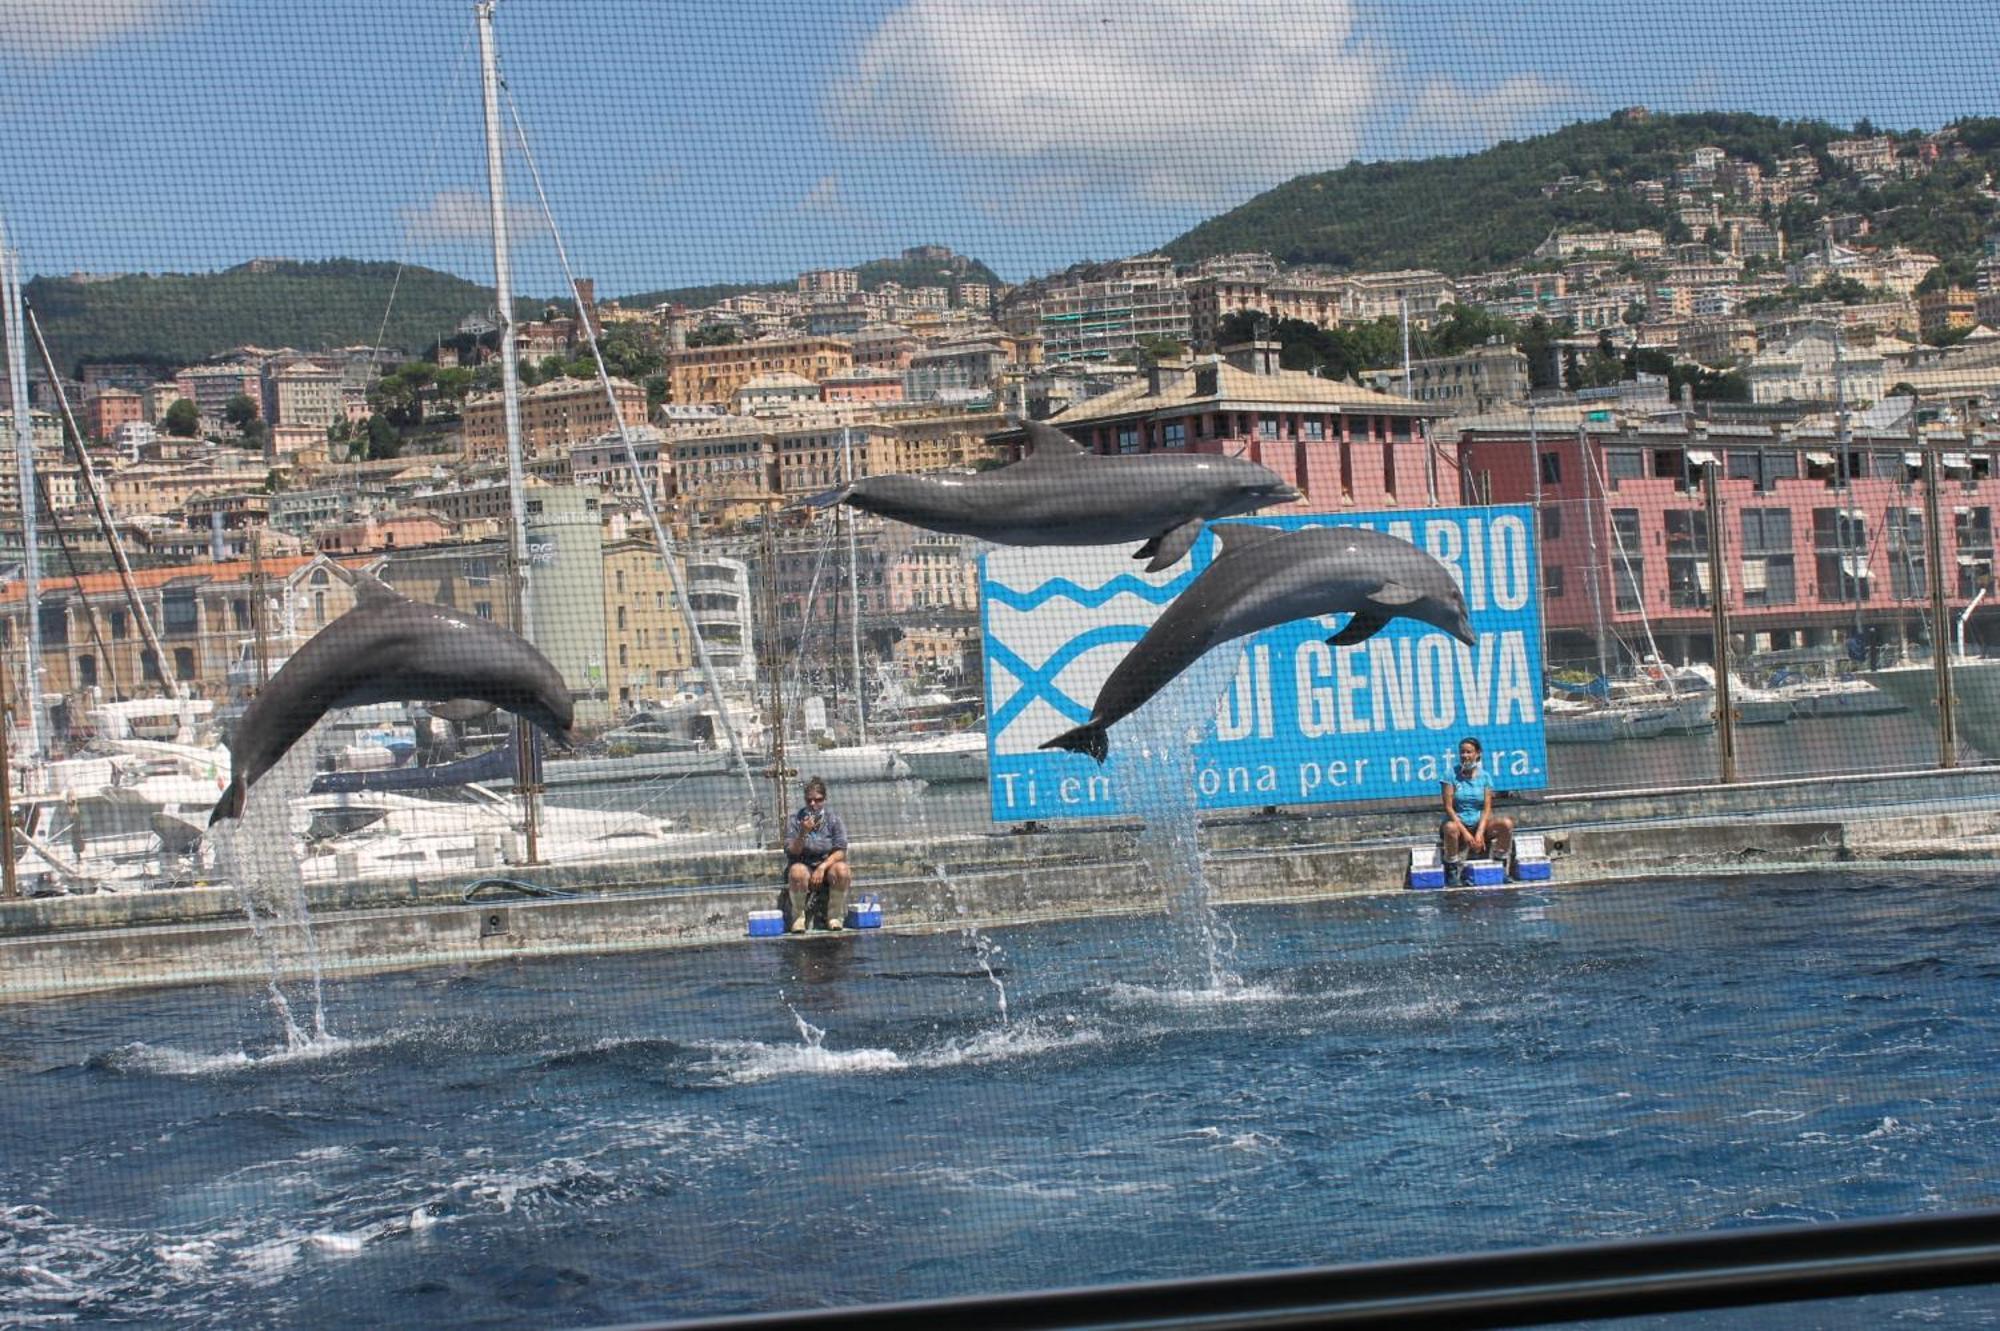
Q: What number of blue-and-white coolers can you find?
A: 5